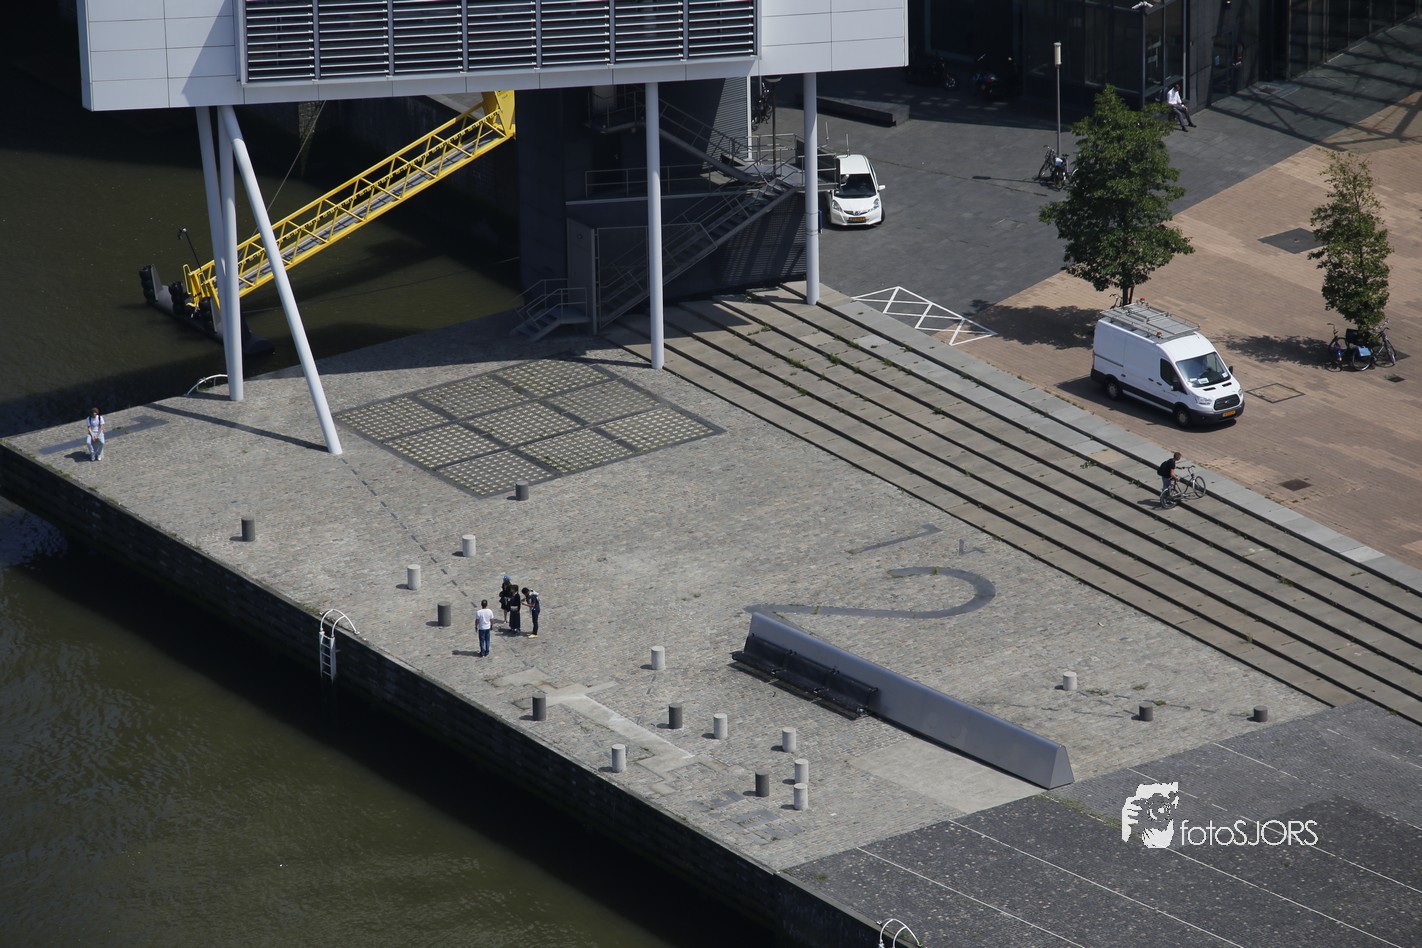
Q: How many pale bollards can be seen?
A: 9